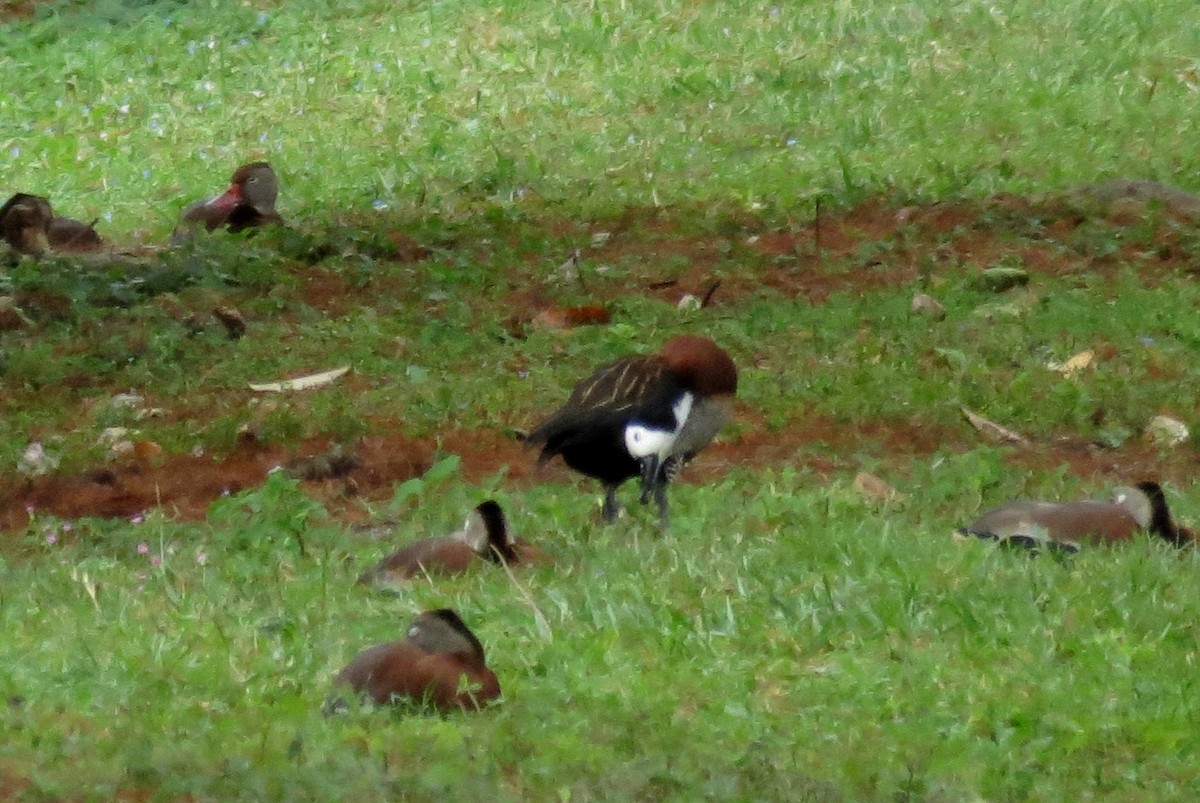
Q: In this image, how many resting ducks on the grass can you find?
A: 5